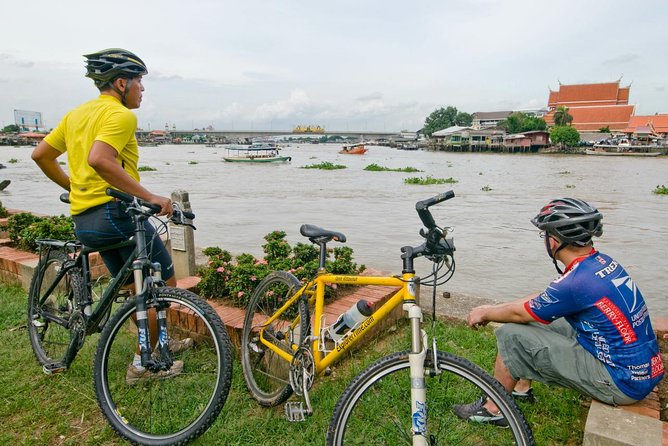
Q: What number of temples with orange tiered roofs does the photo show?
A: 1